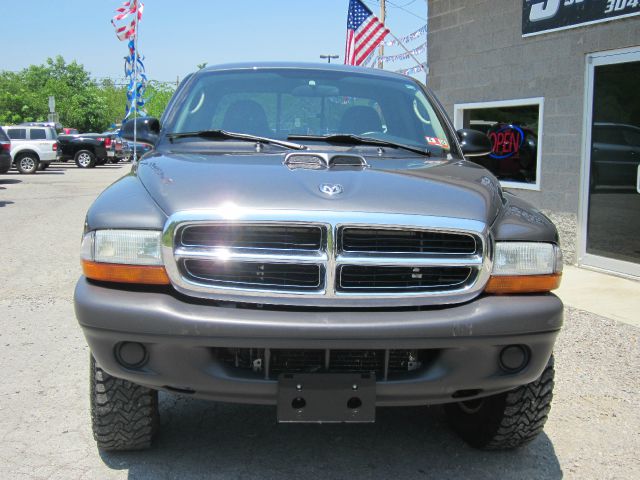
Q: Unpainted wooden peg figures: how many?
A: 0